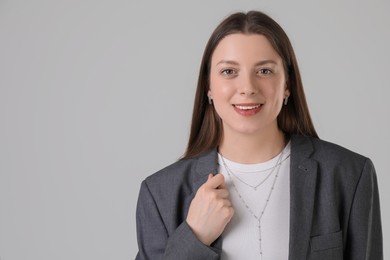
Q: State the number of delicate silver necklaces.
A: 2